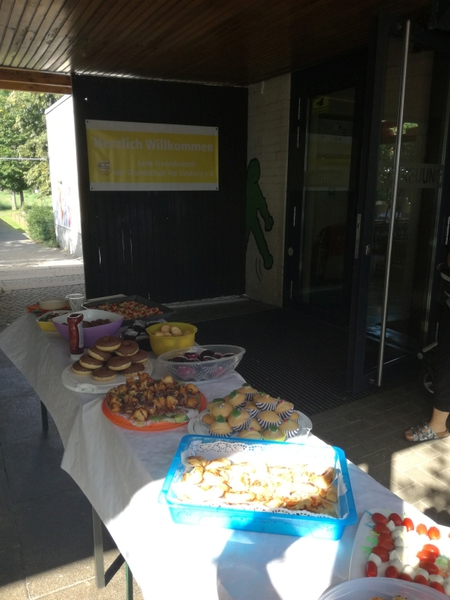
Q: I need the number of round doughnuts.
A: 9